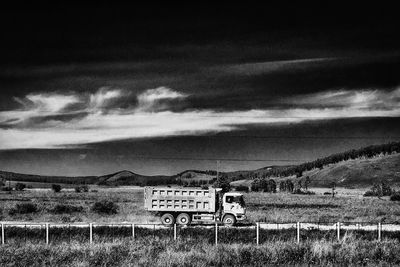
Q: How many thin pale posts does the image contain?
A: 10